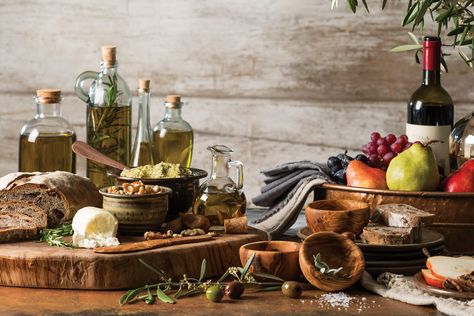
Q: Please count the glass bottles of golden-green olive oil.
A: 5